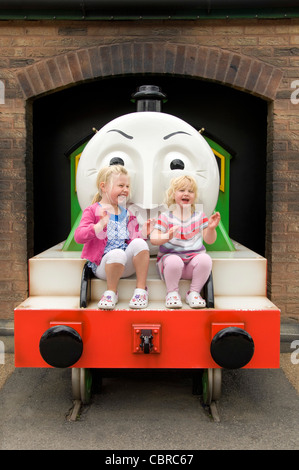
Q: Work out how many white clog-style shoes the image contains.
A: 4